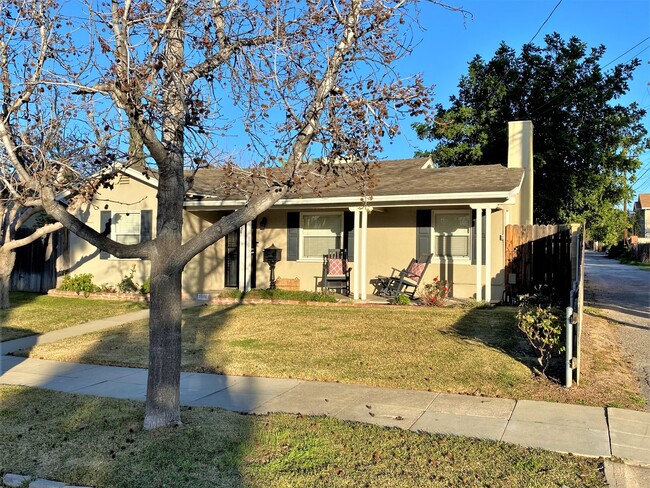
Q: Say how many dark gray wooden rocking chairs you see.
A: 2